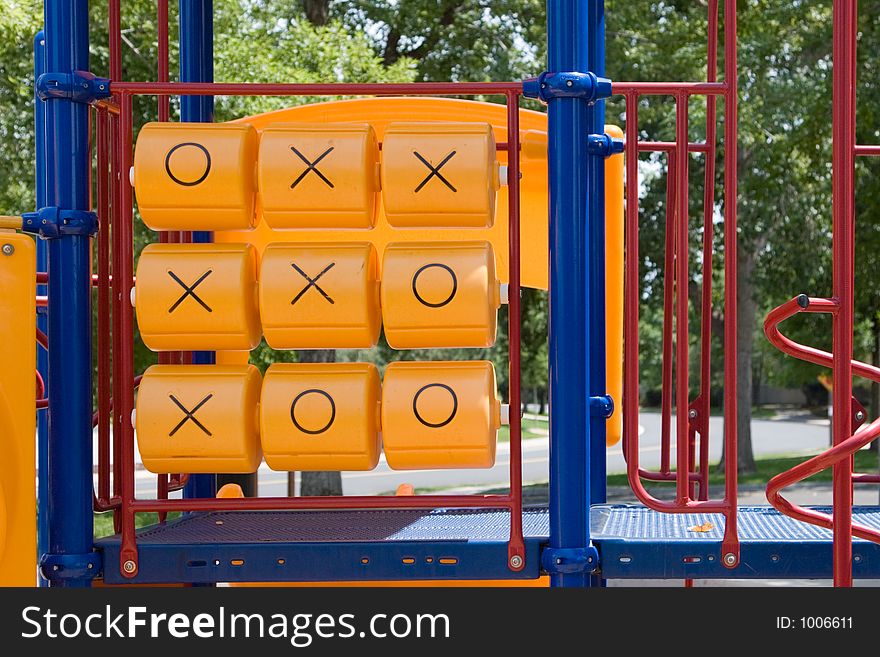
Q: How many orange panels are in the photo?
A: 9